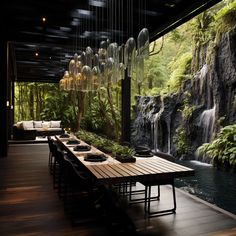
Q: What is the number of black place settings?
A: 5